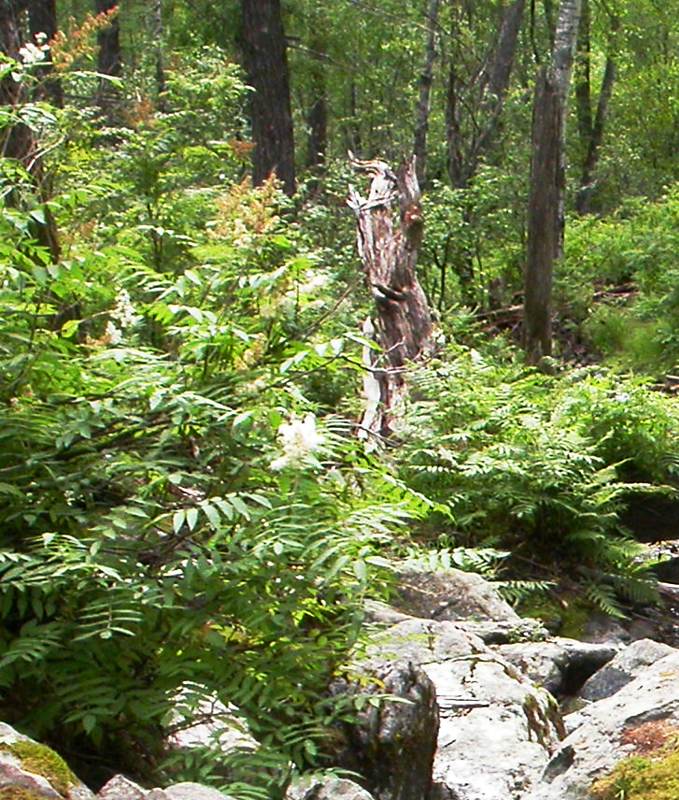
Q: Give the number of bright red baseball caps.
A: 0